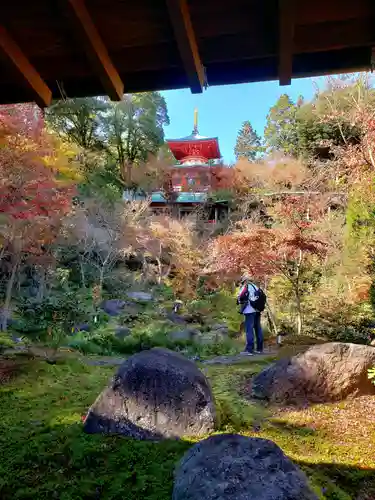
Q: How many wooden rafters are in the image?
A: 4